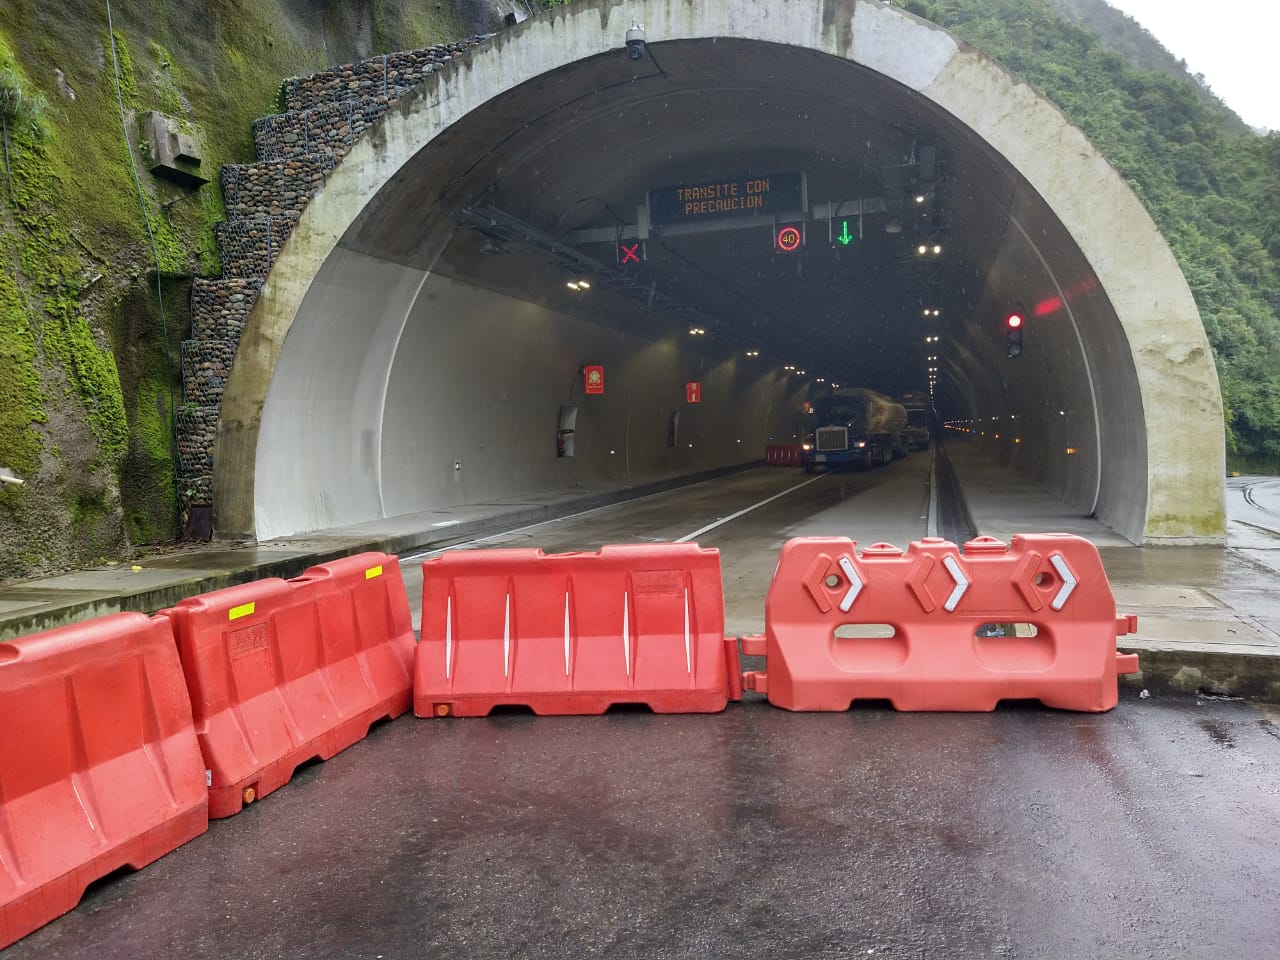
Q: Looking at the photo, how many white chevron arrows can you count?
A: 3